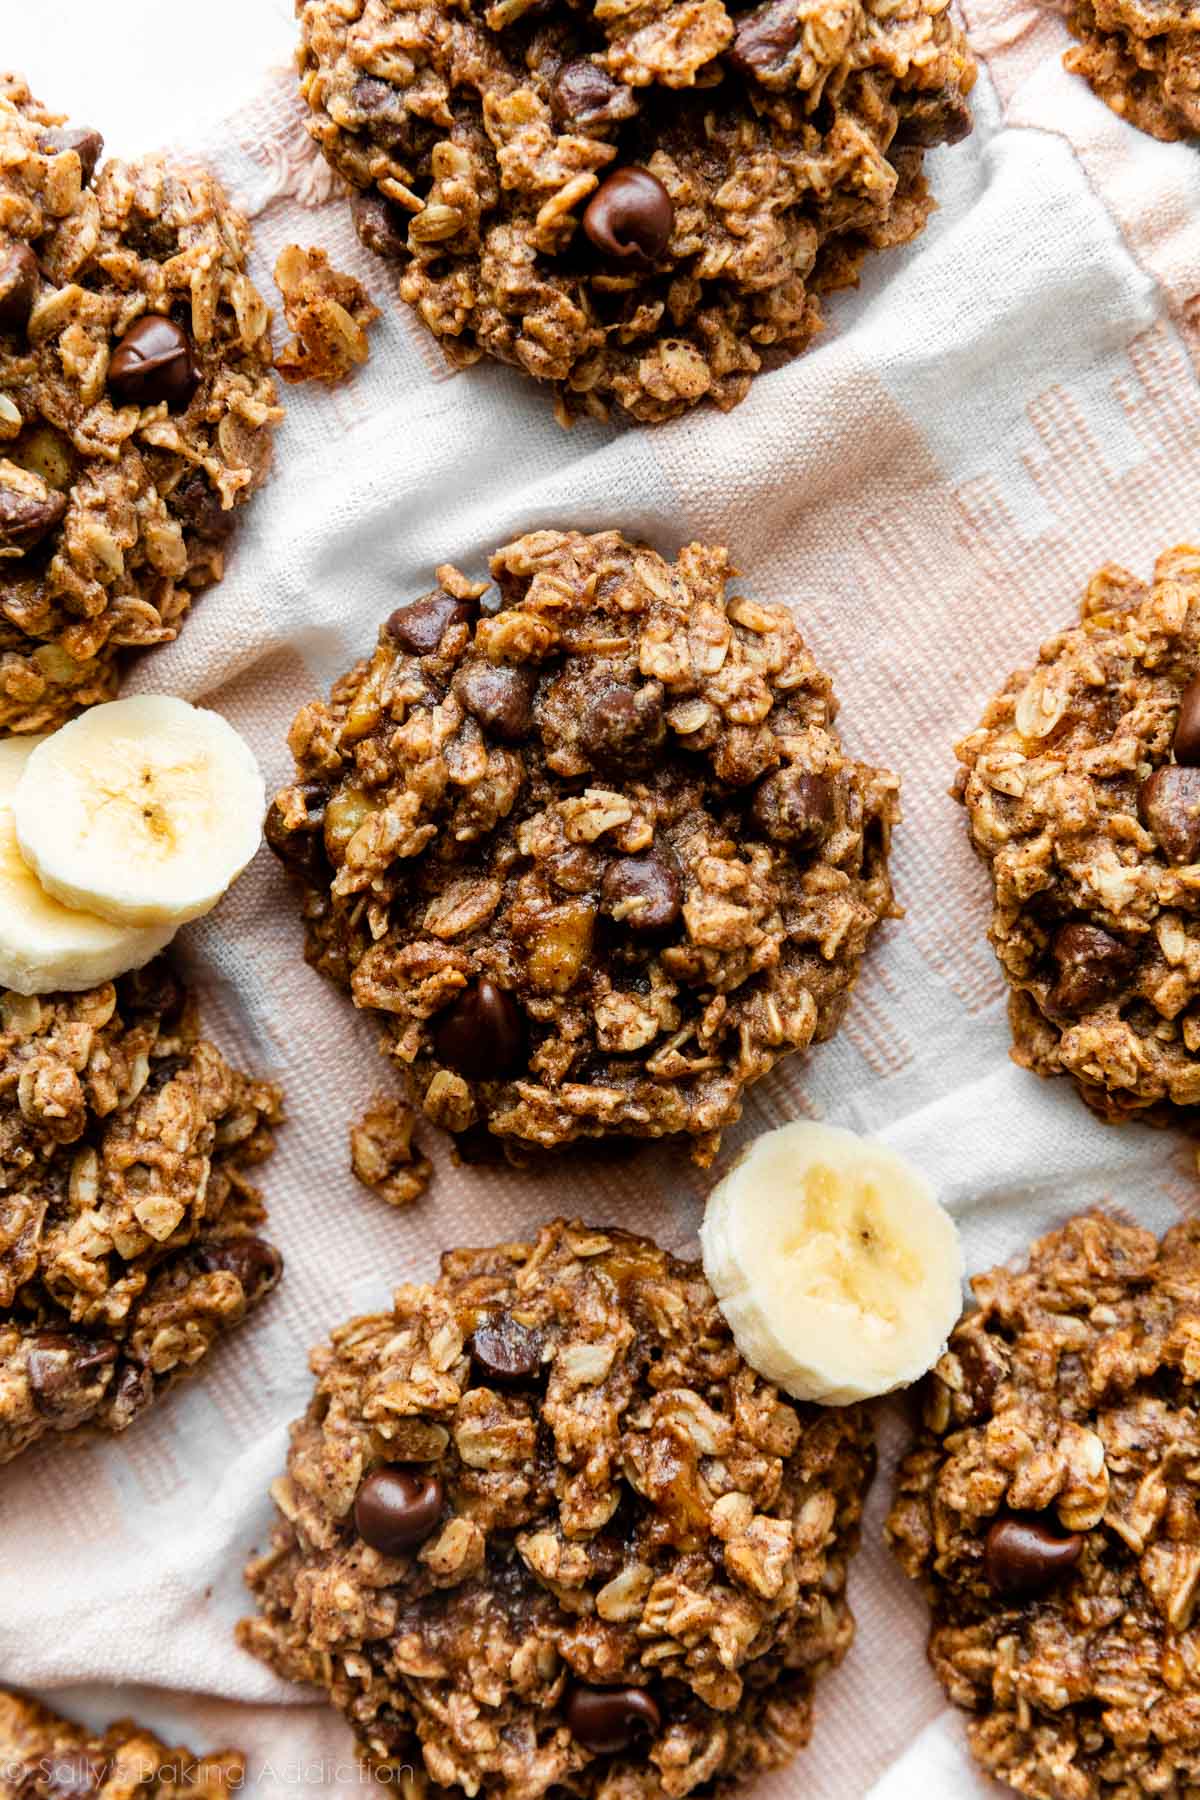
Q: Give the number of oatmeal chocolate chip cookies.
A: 9